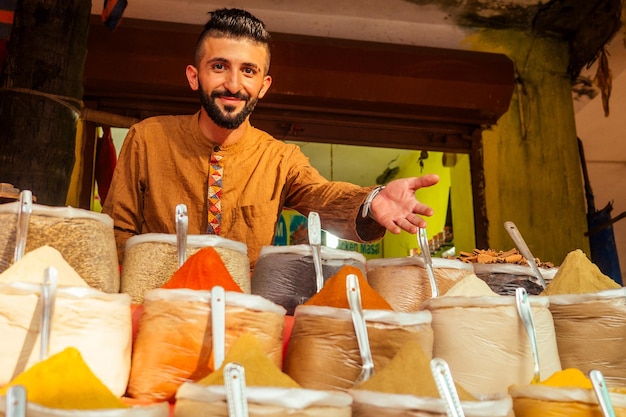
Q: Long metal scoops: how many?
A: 13